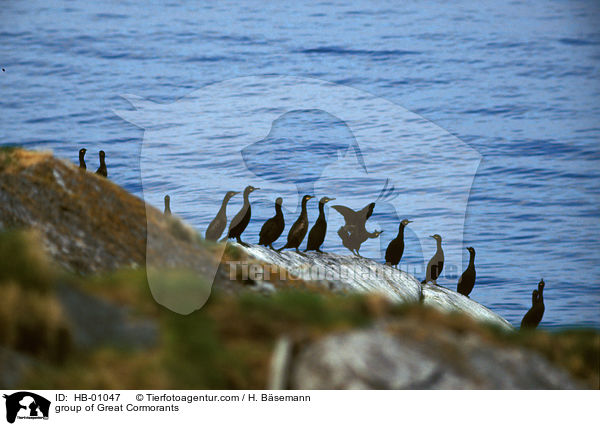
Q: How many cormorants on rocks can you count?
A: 14